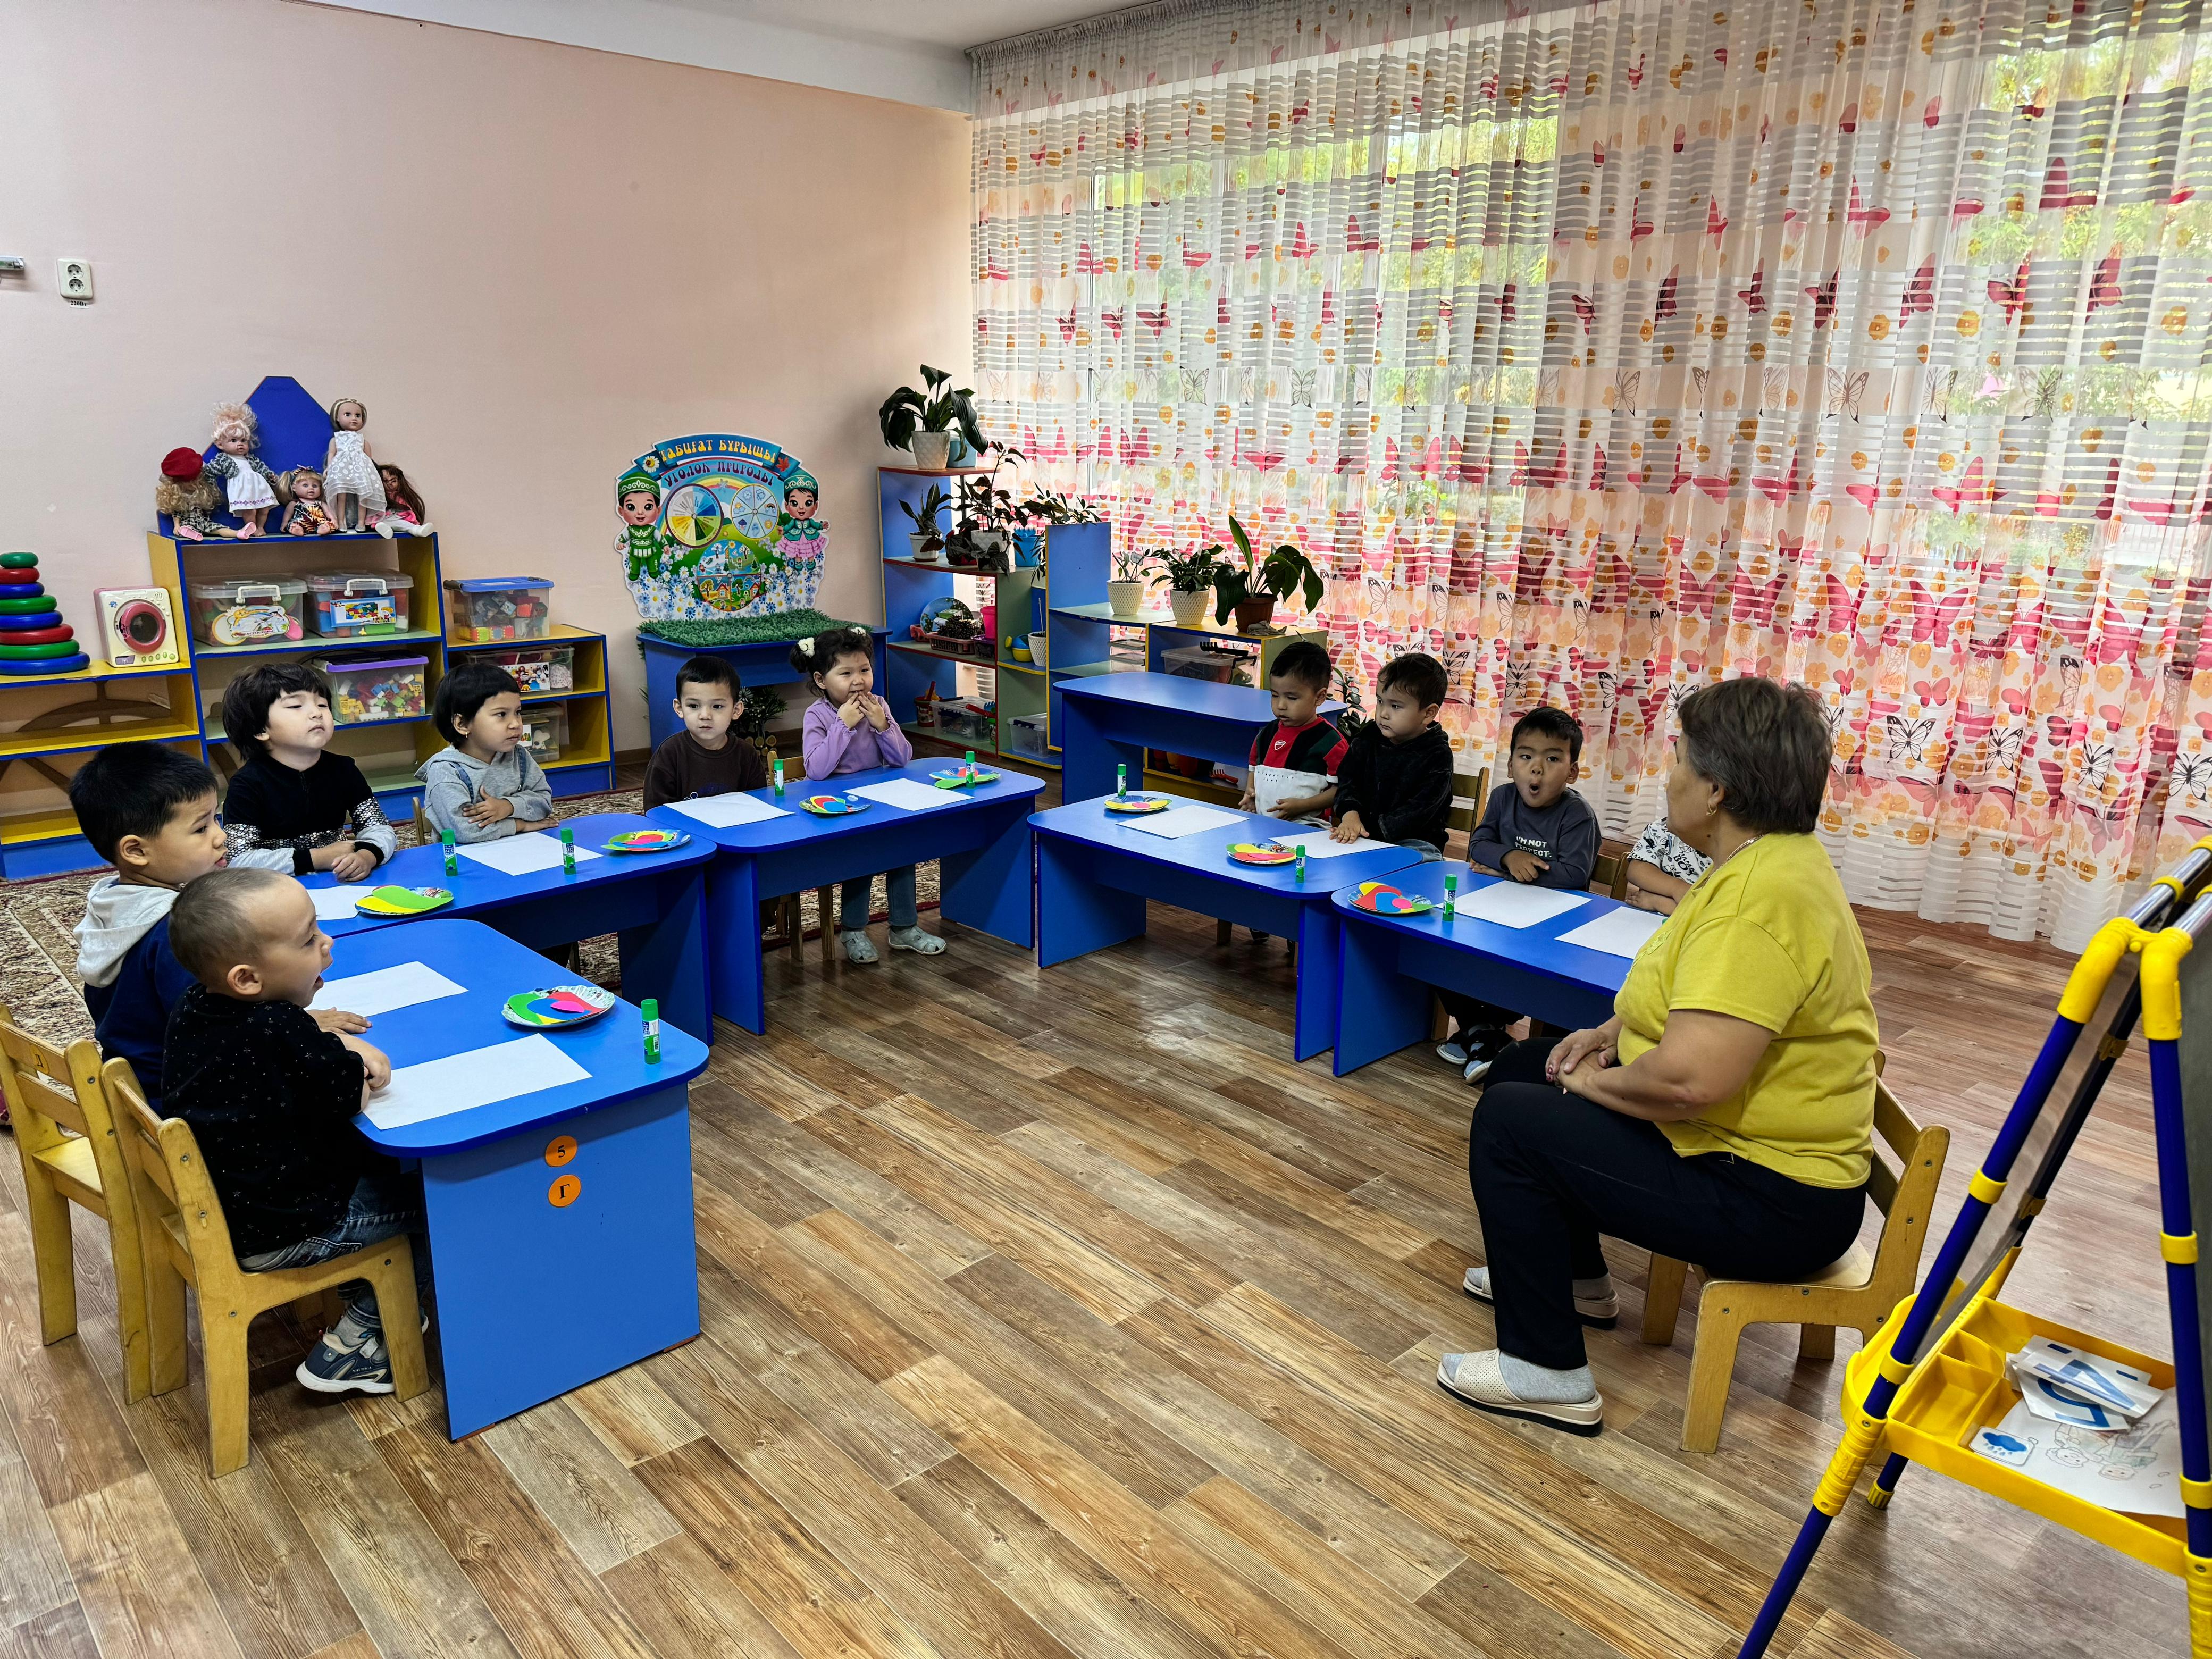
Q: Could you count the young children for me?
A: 10